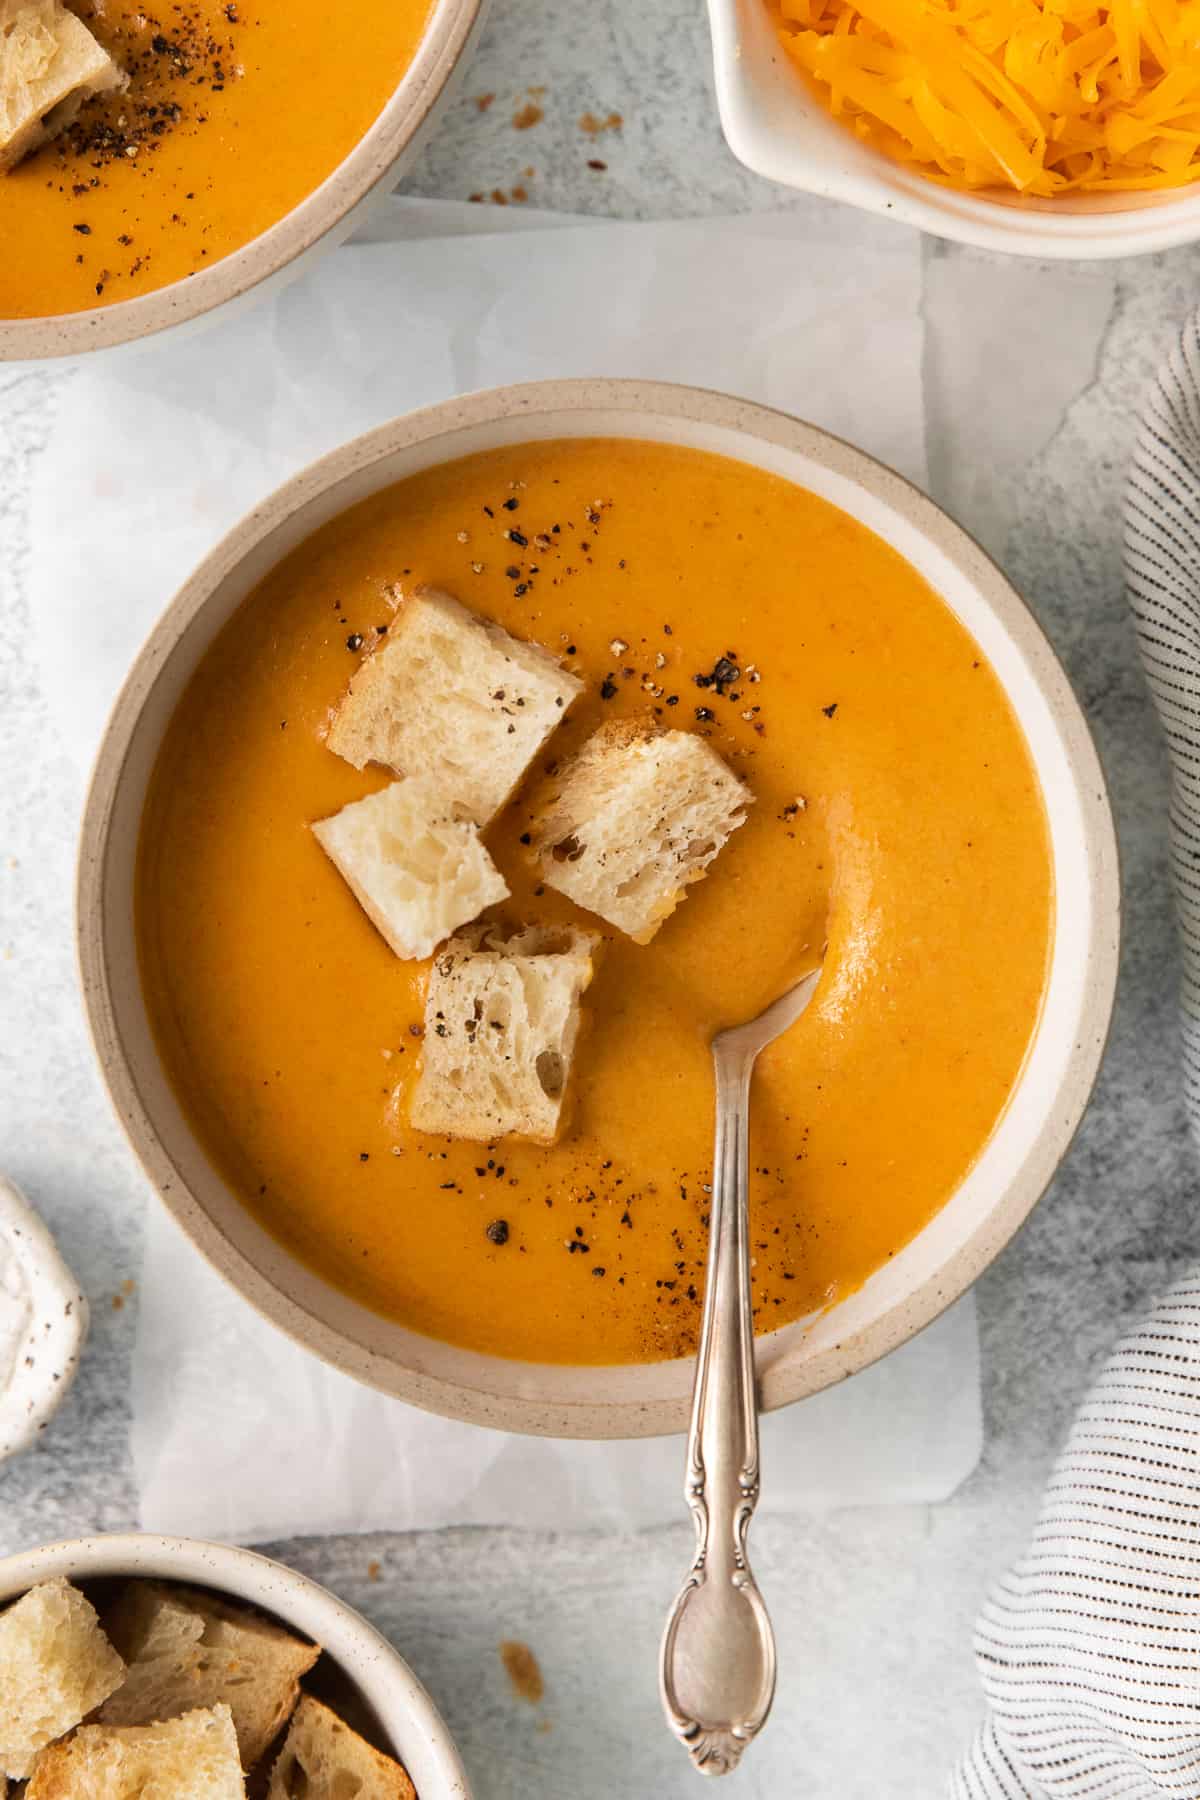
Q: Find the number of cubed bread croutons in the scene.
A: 9